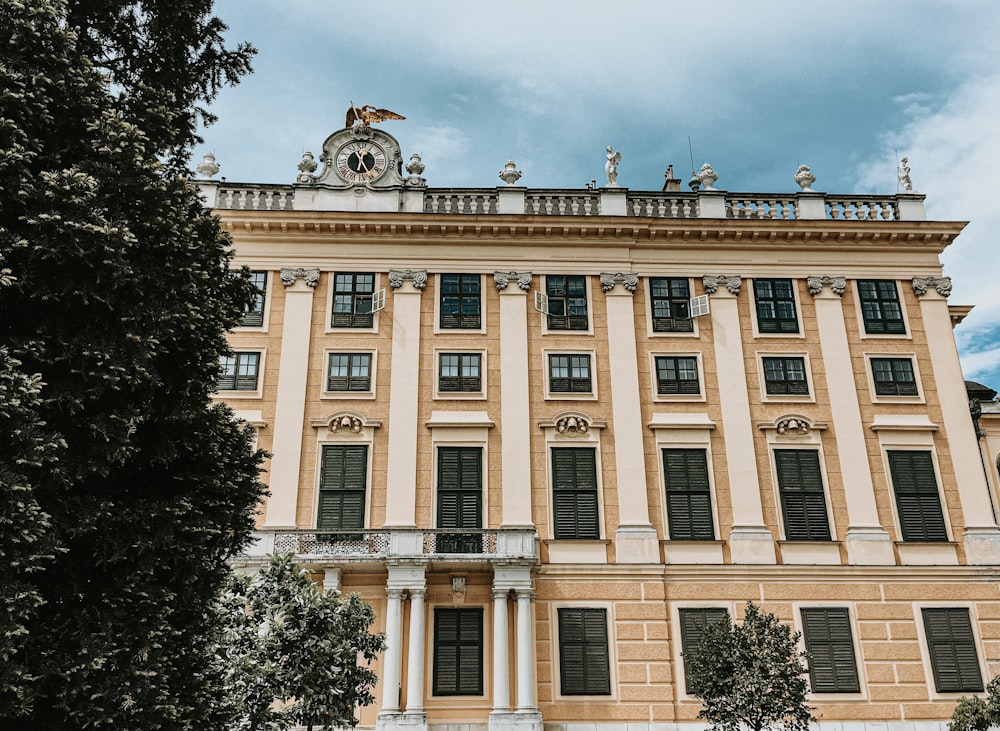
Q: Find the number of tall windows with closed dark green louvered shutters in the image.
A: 11